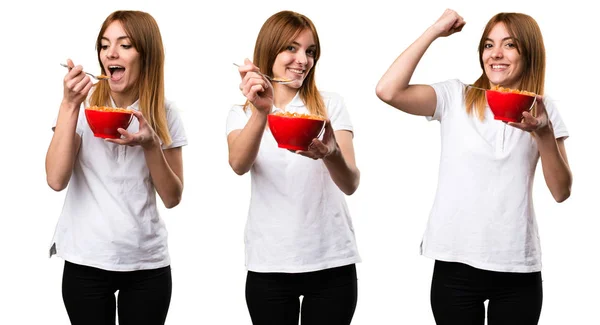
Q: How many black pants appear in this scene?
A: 3